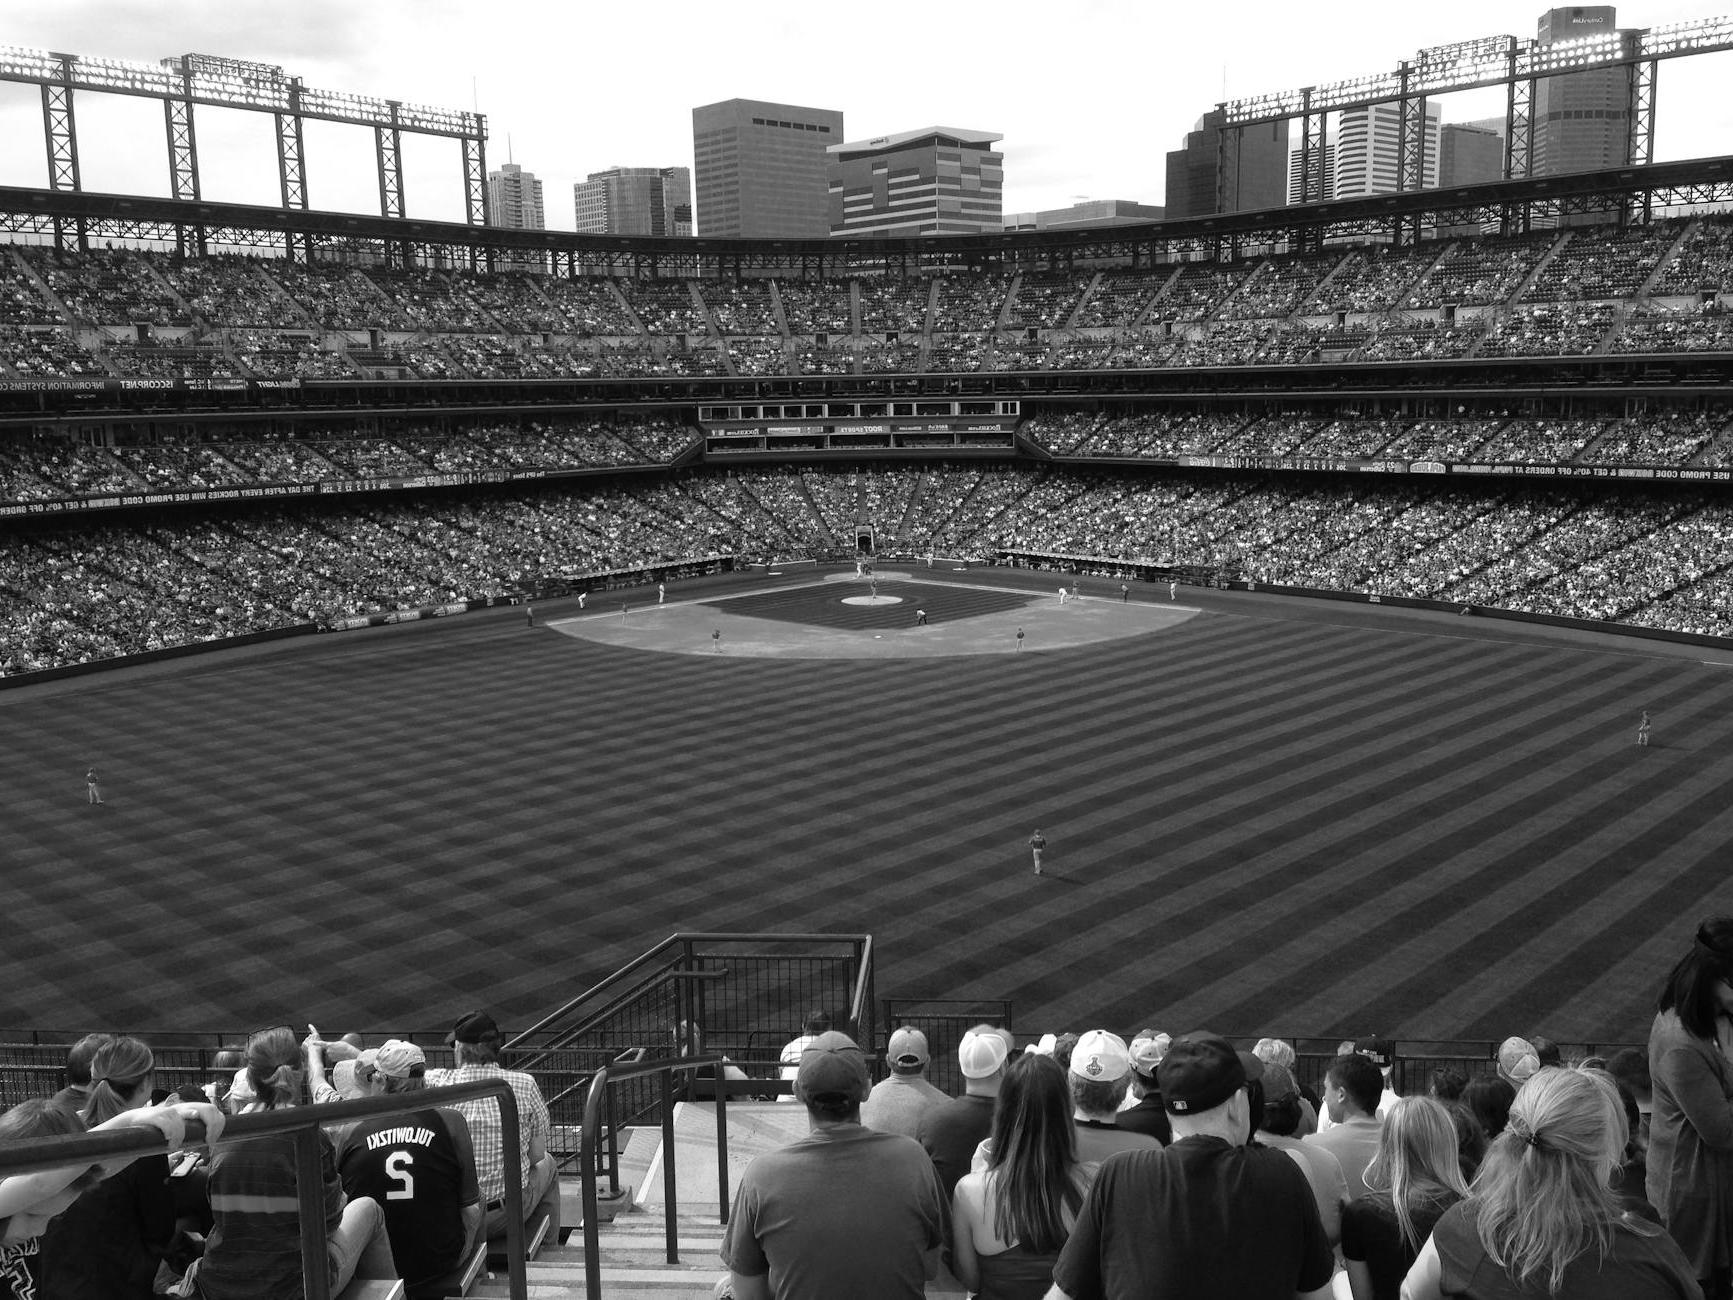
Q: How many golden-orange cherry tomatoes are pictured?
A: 0